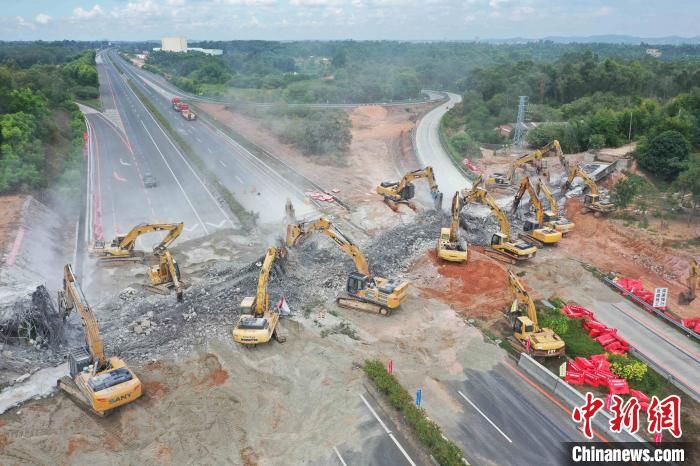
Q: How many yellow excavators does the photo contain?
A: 14